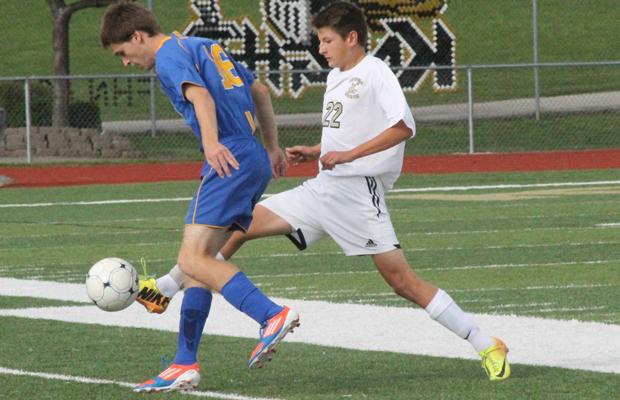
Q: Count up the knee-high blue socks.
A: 2